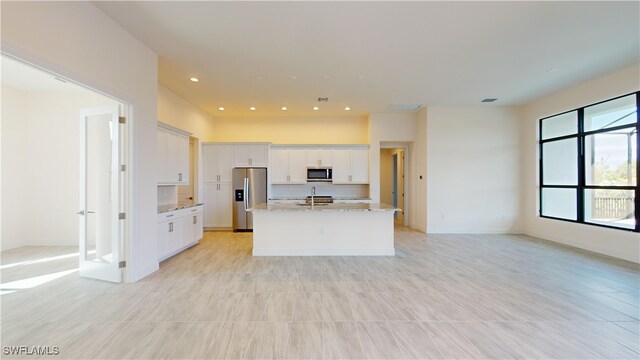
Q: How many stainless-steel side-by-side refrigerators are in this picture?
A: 1